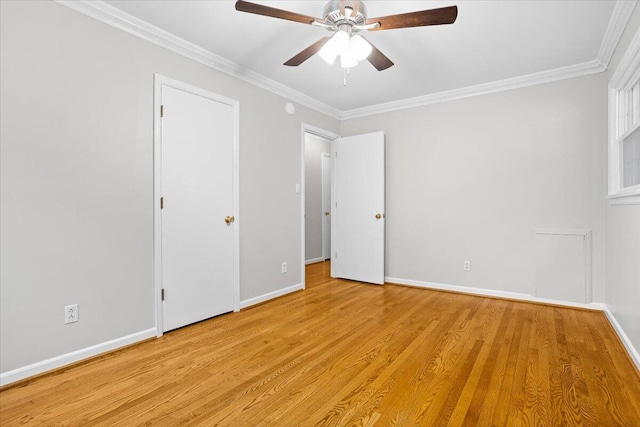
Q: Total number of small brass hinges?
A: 3